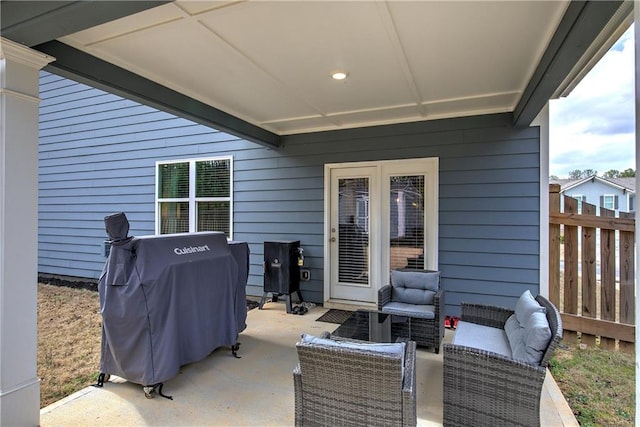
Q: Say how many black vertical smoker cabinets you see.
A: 1